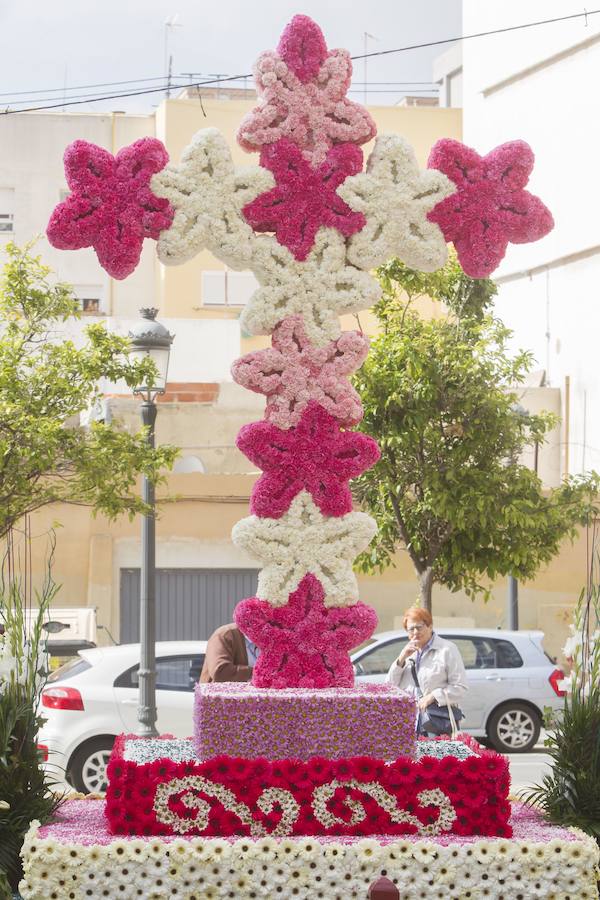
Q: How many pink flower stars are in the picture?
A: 7